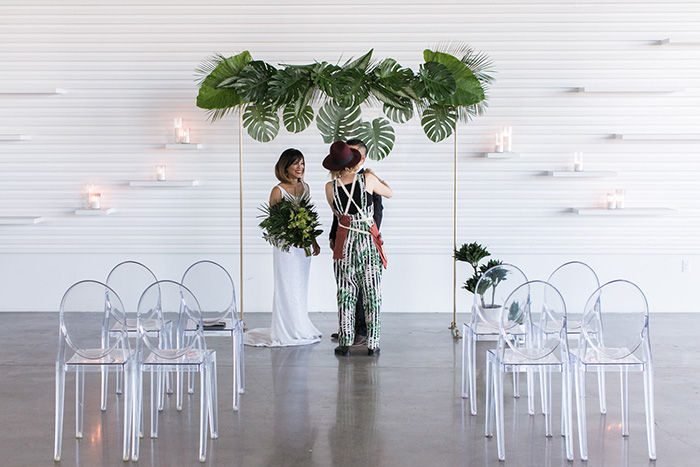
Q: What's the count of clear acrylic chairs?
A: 8